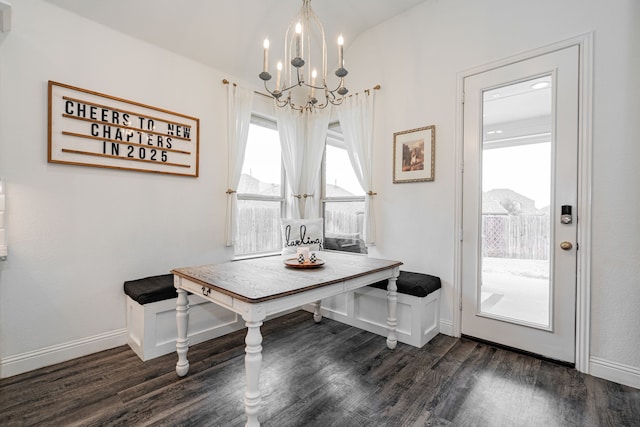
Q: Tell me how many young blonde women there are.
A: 0